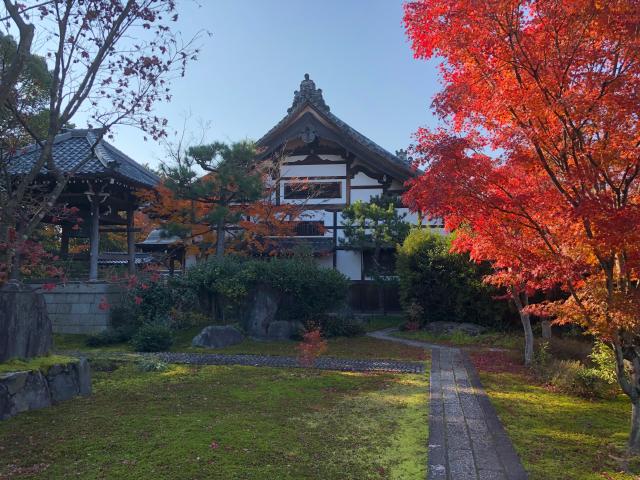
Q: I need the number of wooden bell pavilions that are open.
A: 1